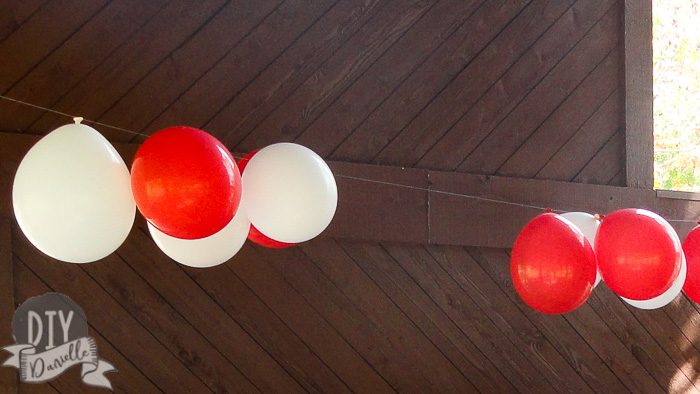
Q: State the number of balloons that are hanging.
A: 10